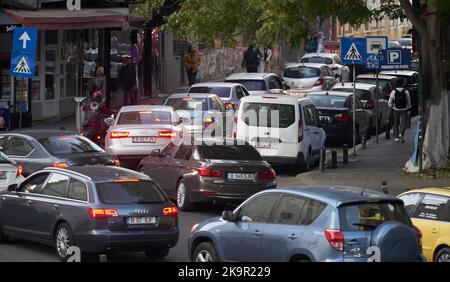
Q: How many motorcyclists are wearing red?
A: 1